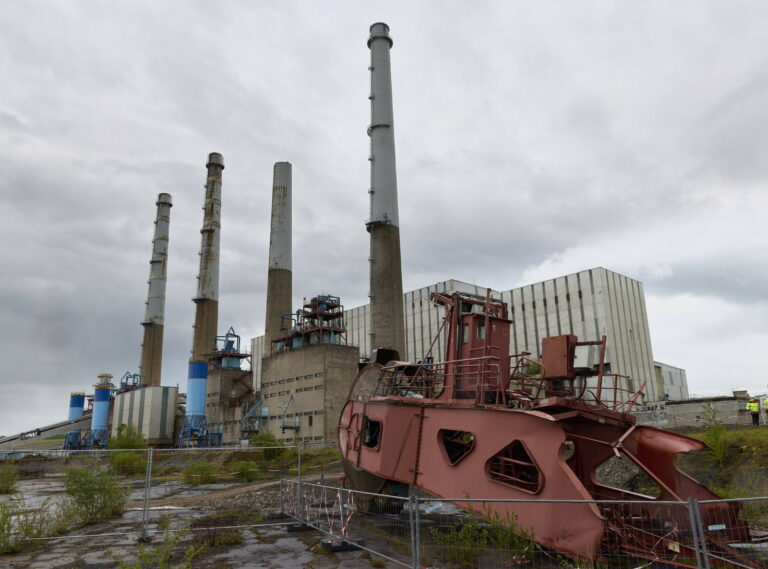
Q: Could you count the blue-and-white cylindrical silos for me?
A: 3